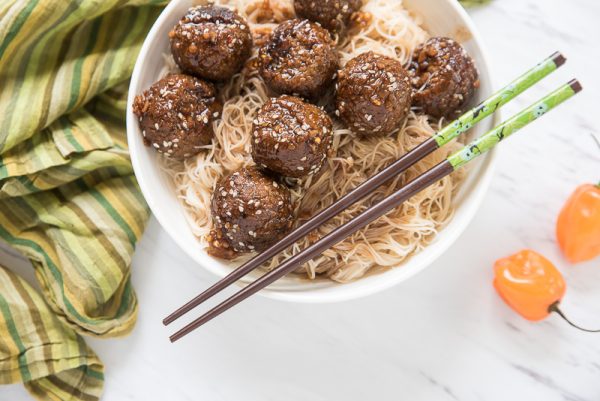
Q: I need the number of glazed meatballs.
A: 8